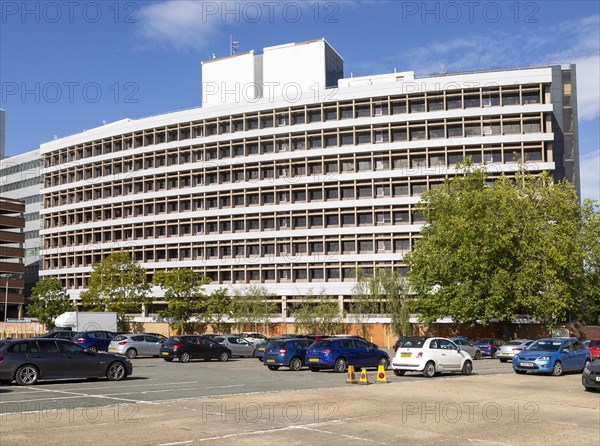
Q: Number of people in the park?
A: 0